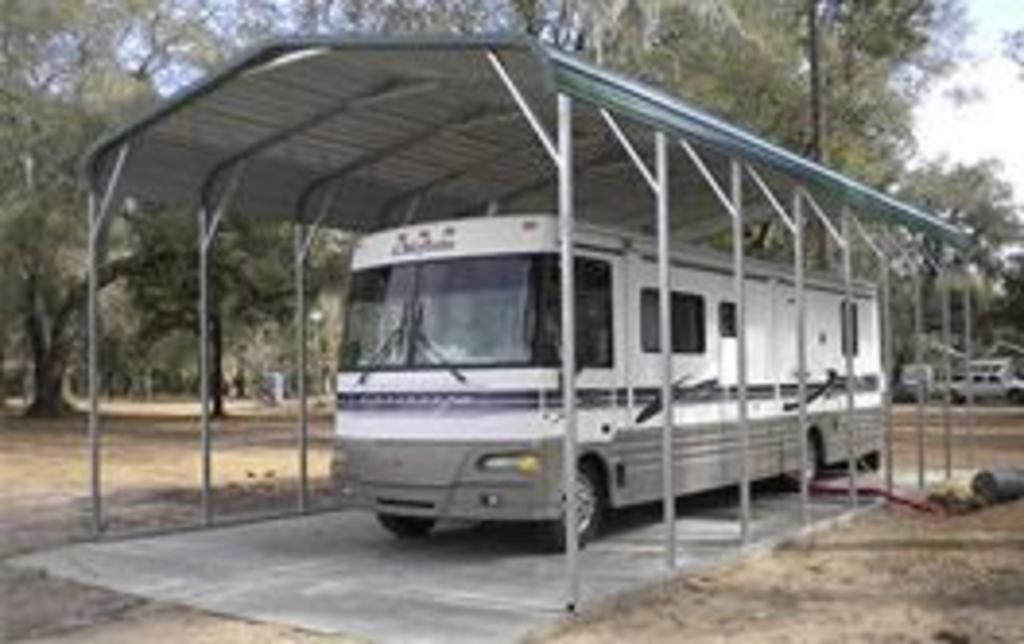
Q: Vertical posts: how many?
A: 12